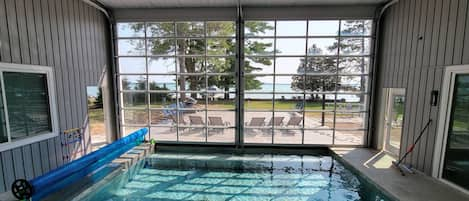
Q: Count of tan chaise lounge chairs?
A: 6